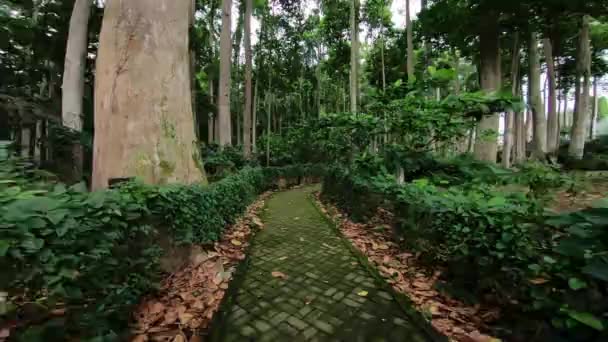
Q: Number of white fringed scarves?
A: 0